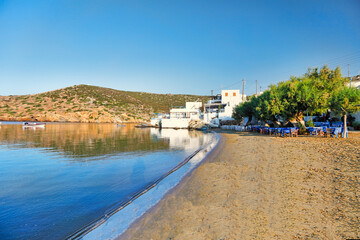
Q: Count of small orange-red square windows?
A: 2